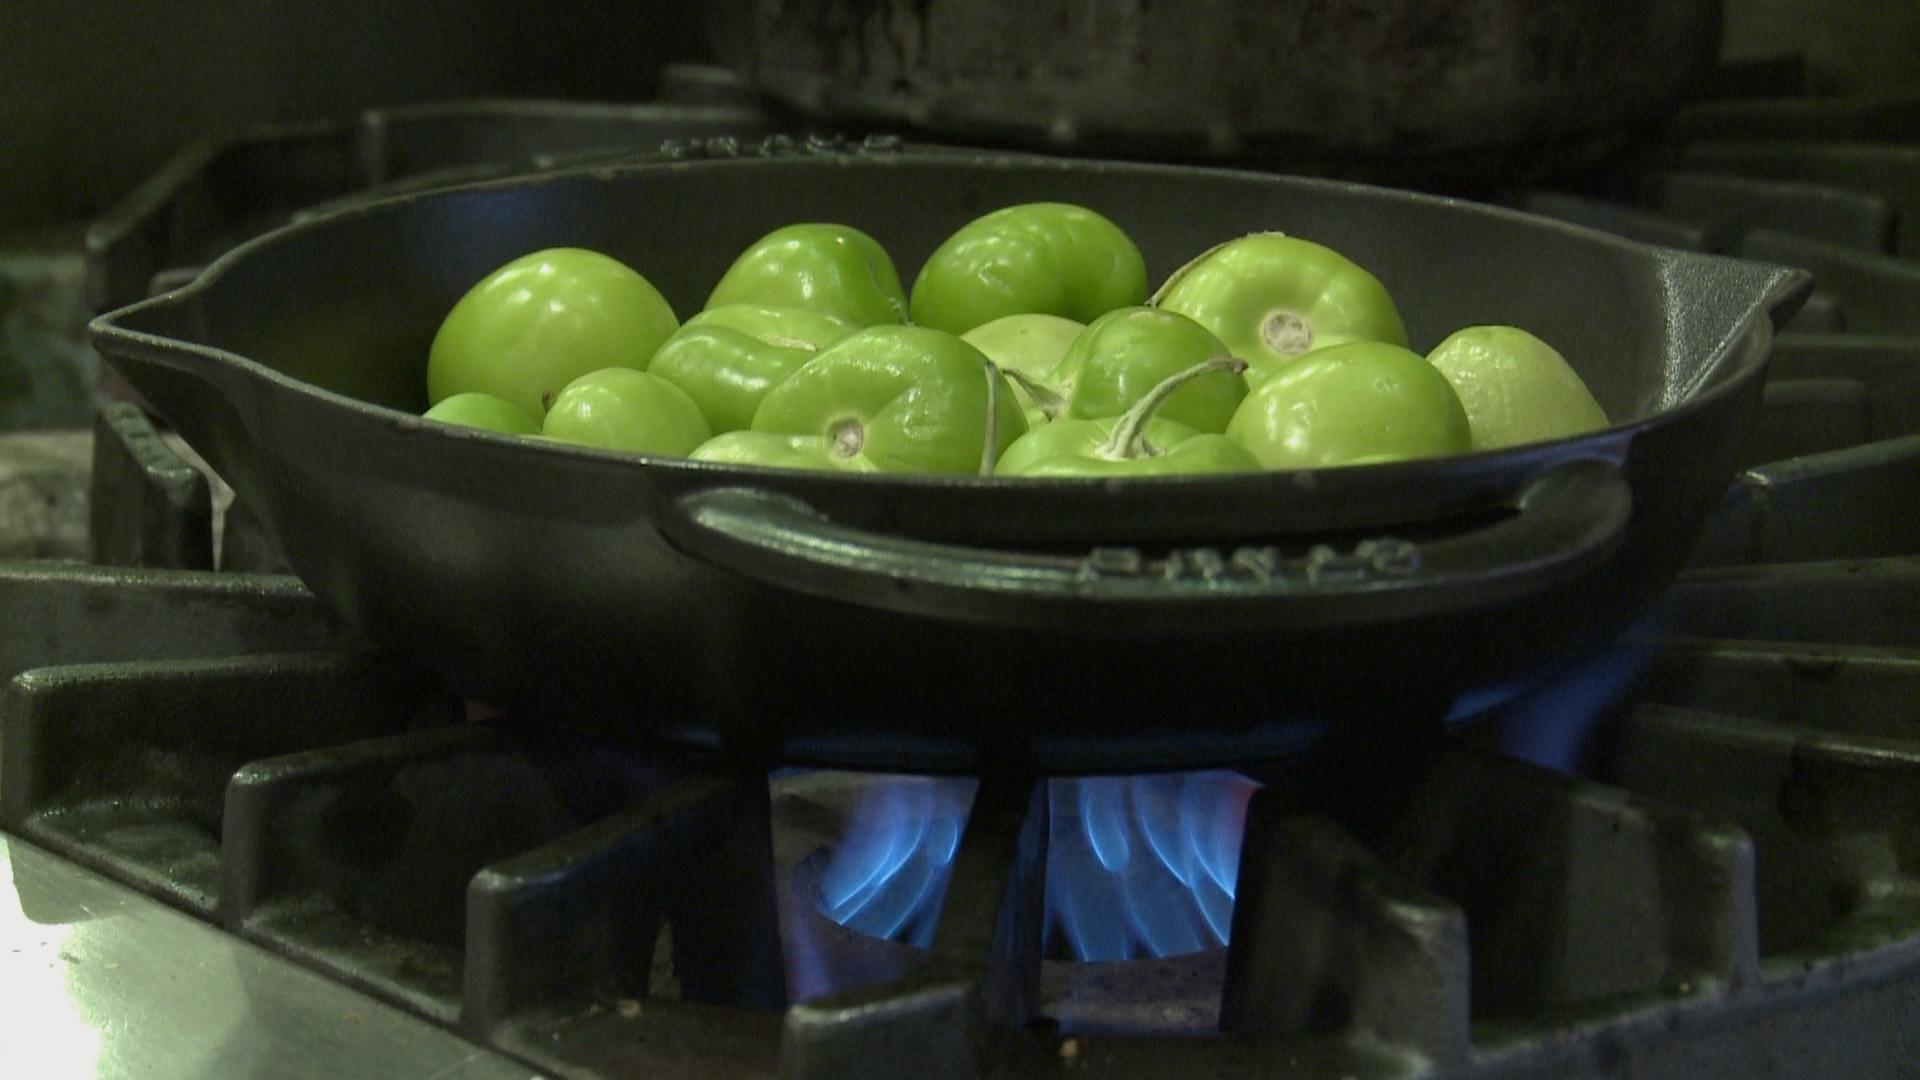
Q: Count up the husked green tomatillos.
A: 13